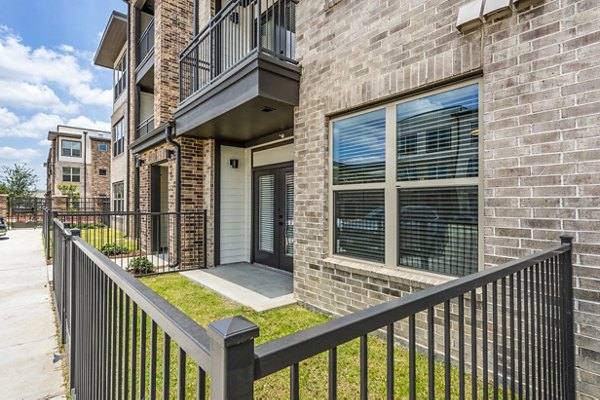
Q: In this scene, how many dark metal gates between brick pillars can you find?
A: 1